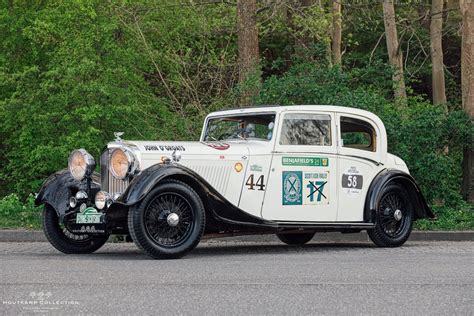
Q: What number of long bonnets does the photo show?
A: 1